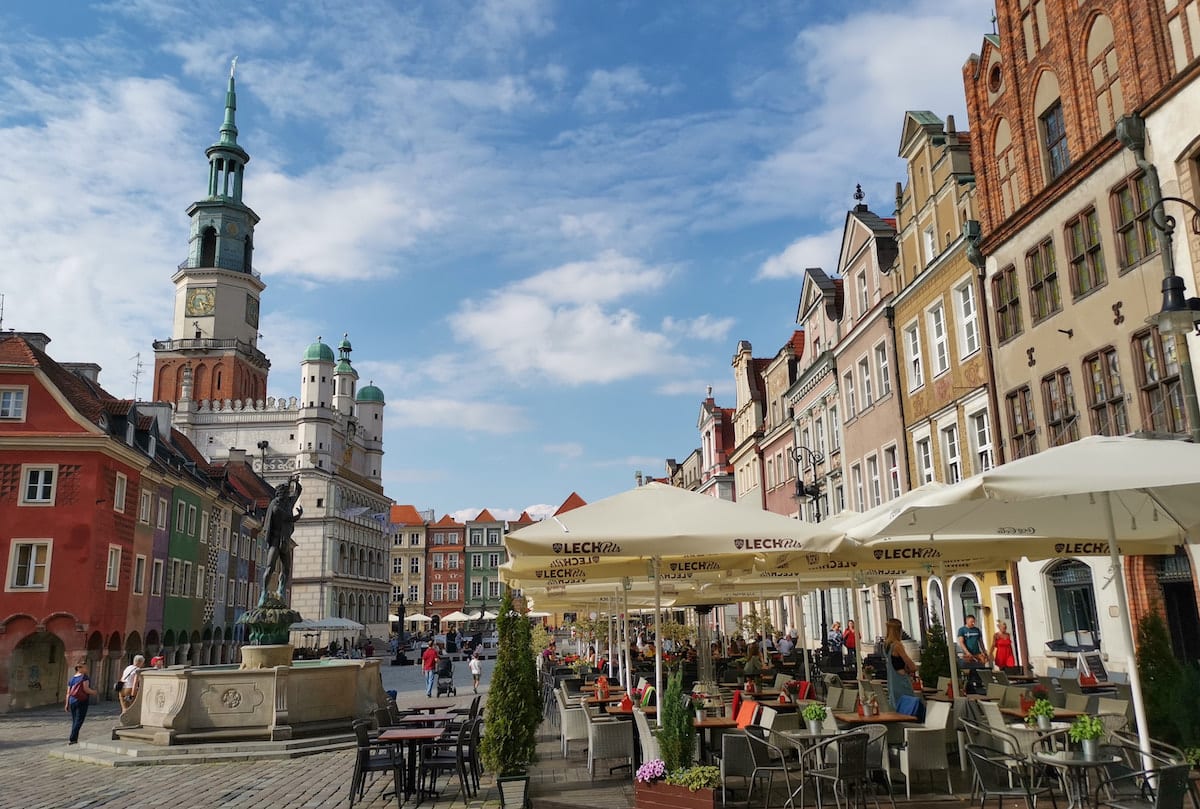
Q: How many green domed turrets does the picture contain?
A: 3